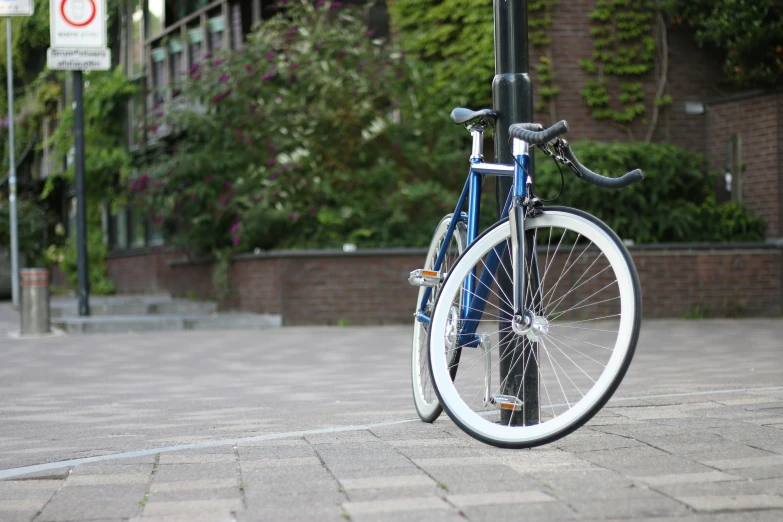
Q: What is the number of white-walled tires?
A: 2